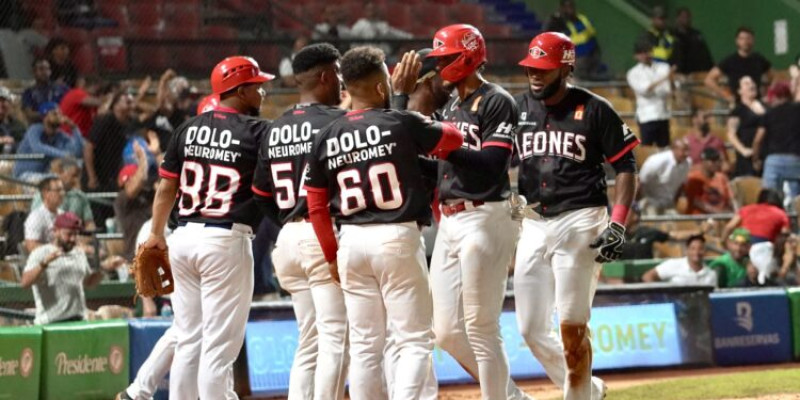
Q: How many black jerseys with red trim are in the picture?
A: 5